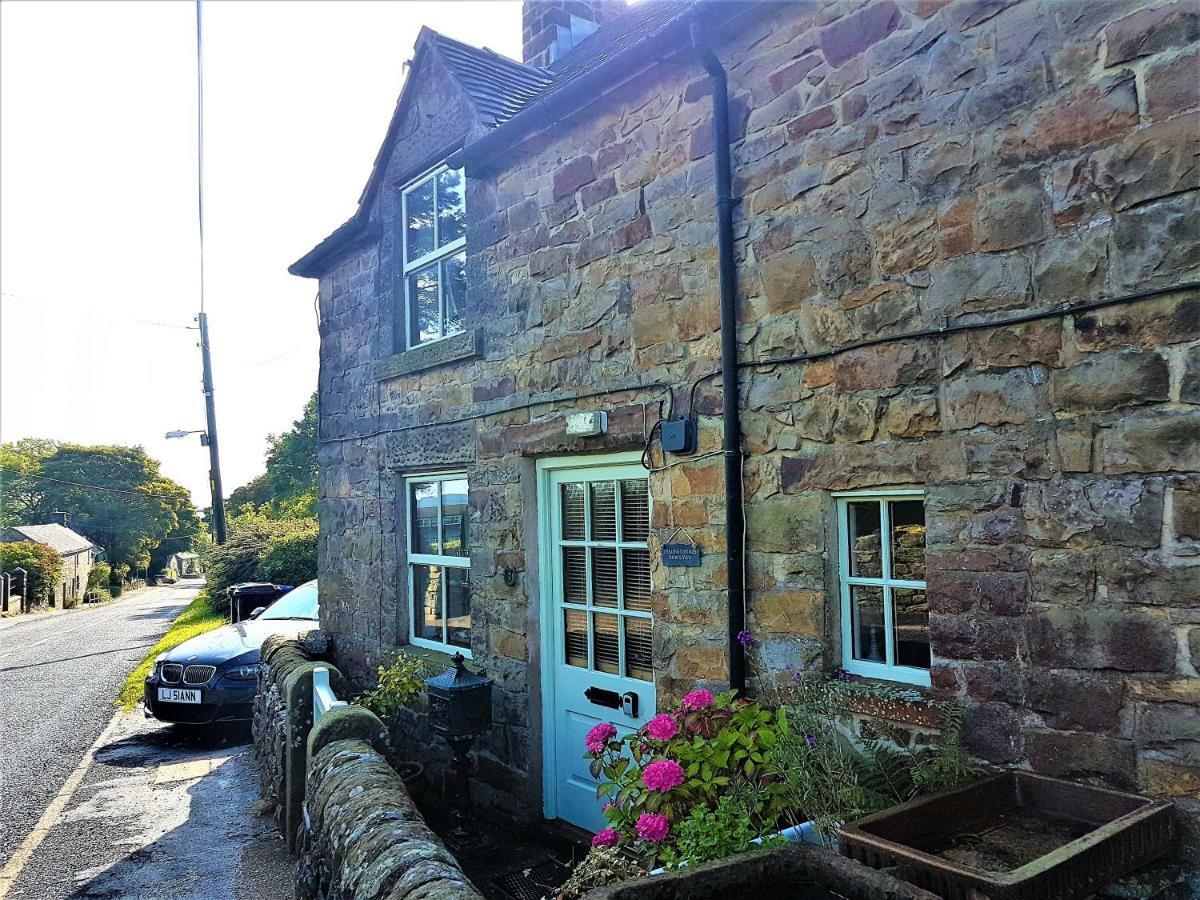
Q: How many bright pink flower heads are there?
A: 6